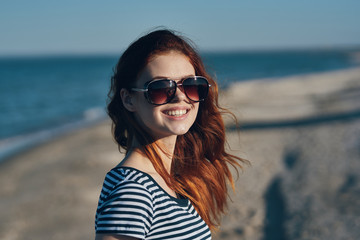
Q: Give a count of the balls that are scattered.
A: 0